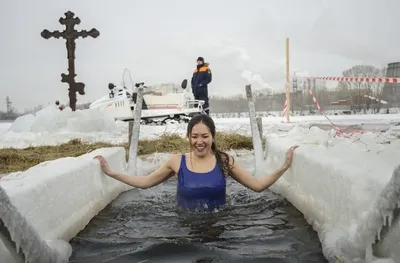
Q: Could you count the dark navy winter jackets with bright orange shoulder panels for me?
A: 1